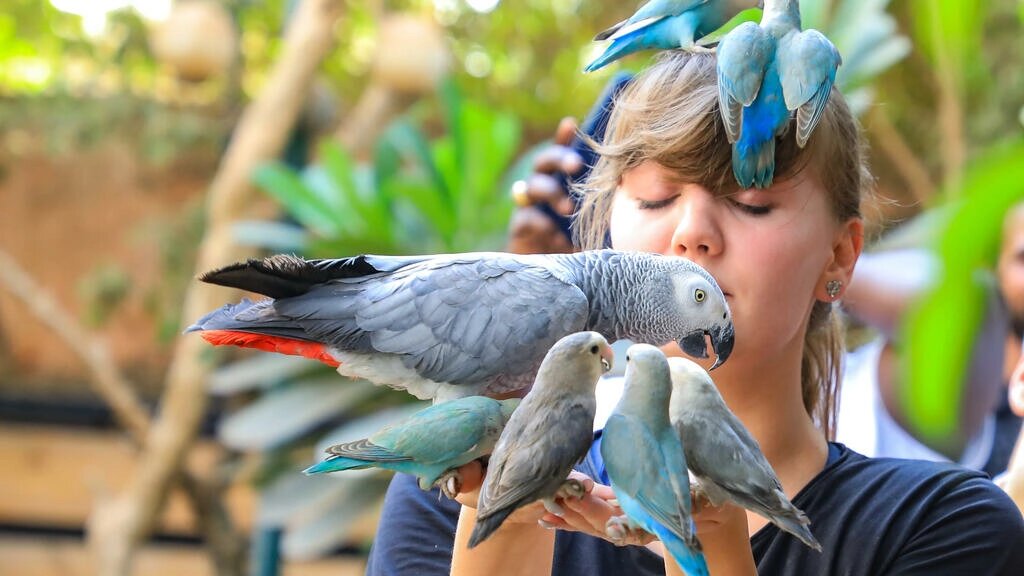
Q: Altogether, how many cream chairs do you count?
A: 0